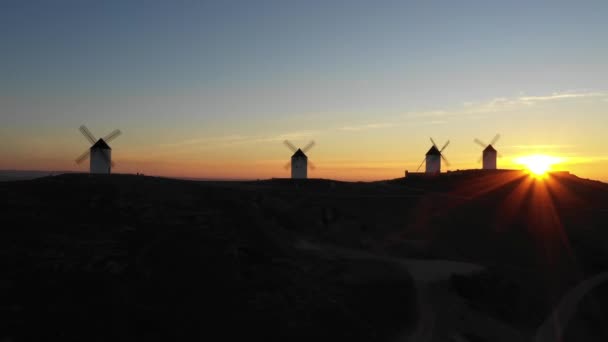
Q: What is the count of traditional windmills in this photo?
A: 4